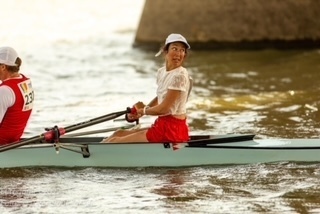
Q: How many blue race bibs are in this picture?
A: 0